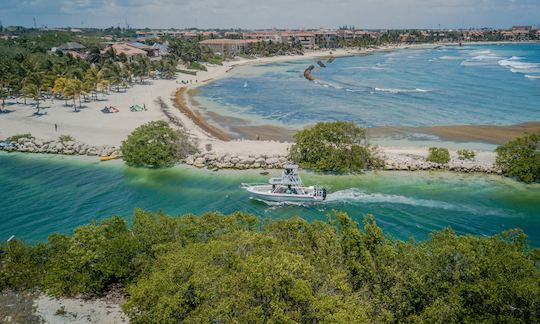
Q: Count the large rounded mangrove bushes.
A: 3